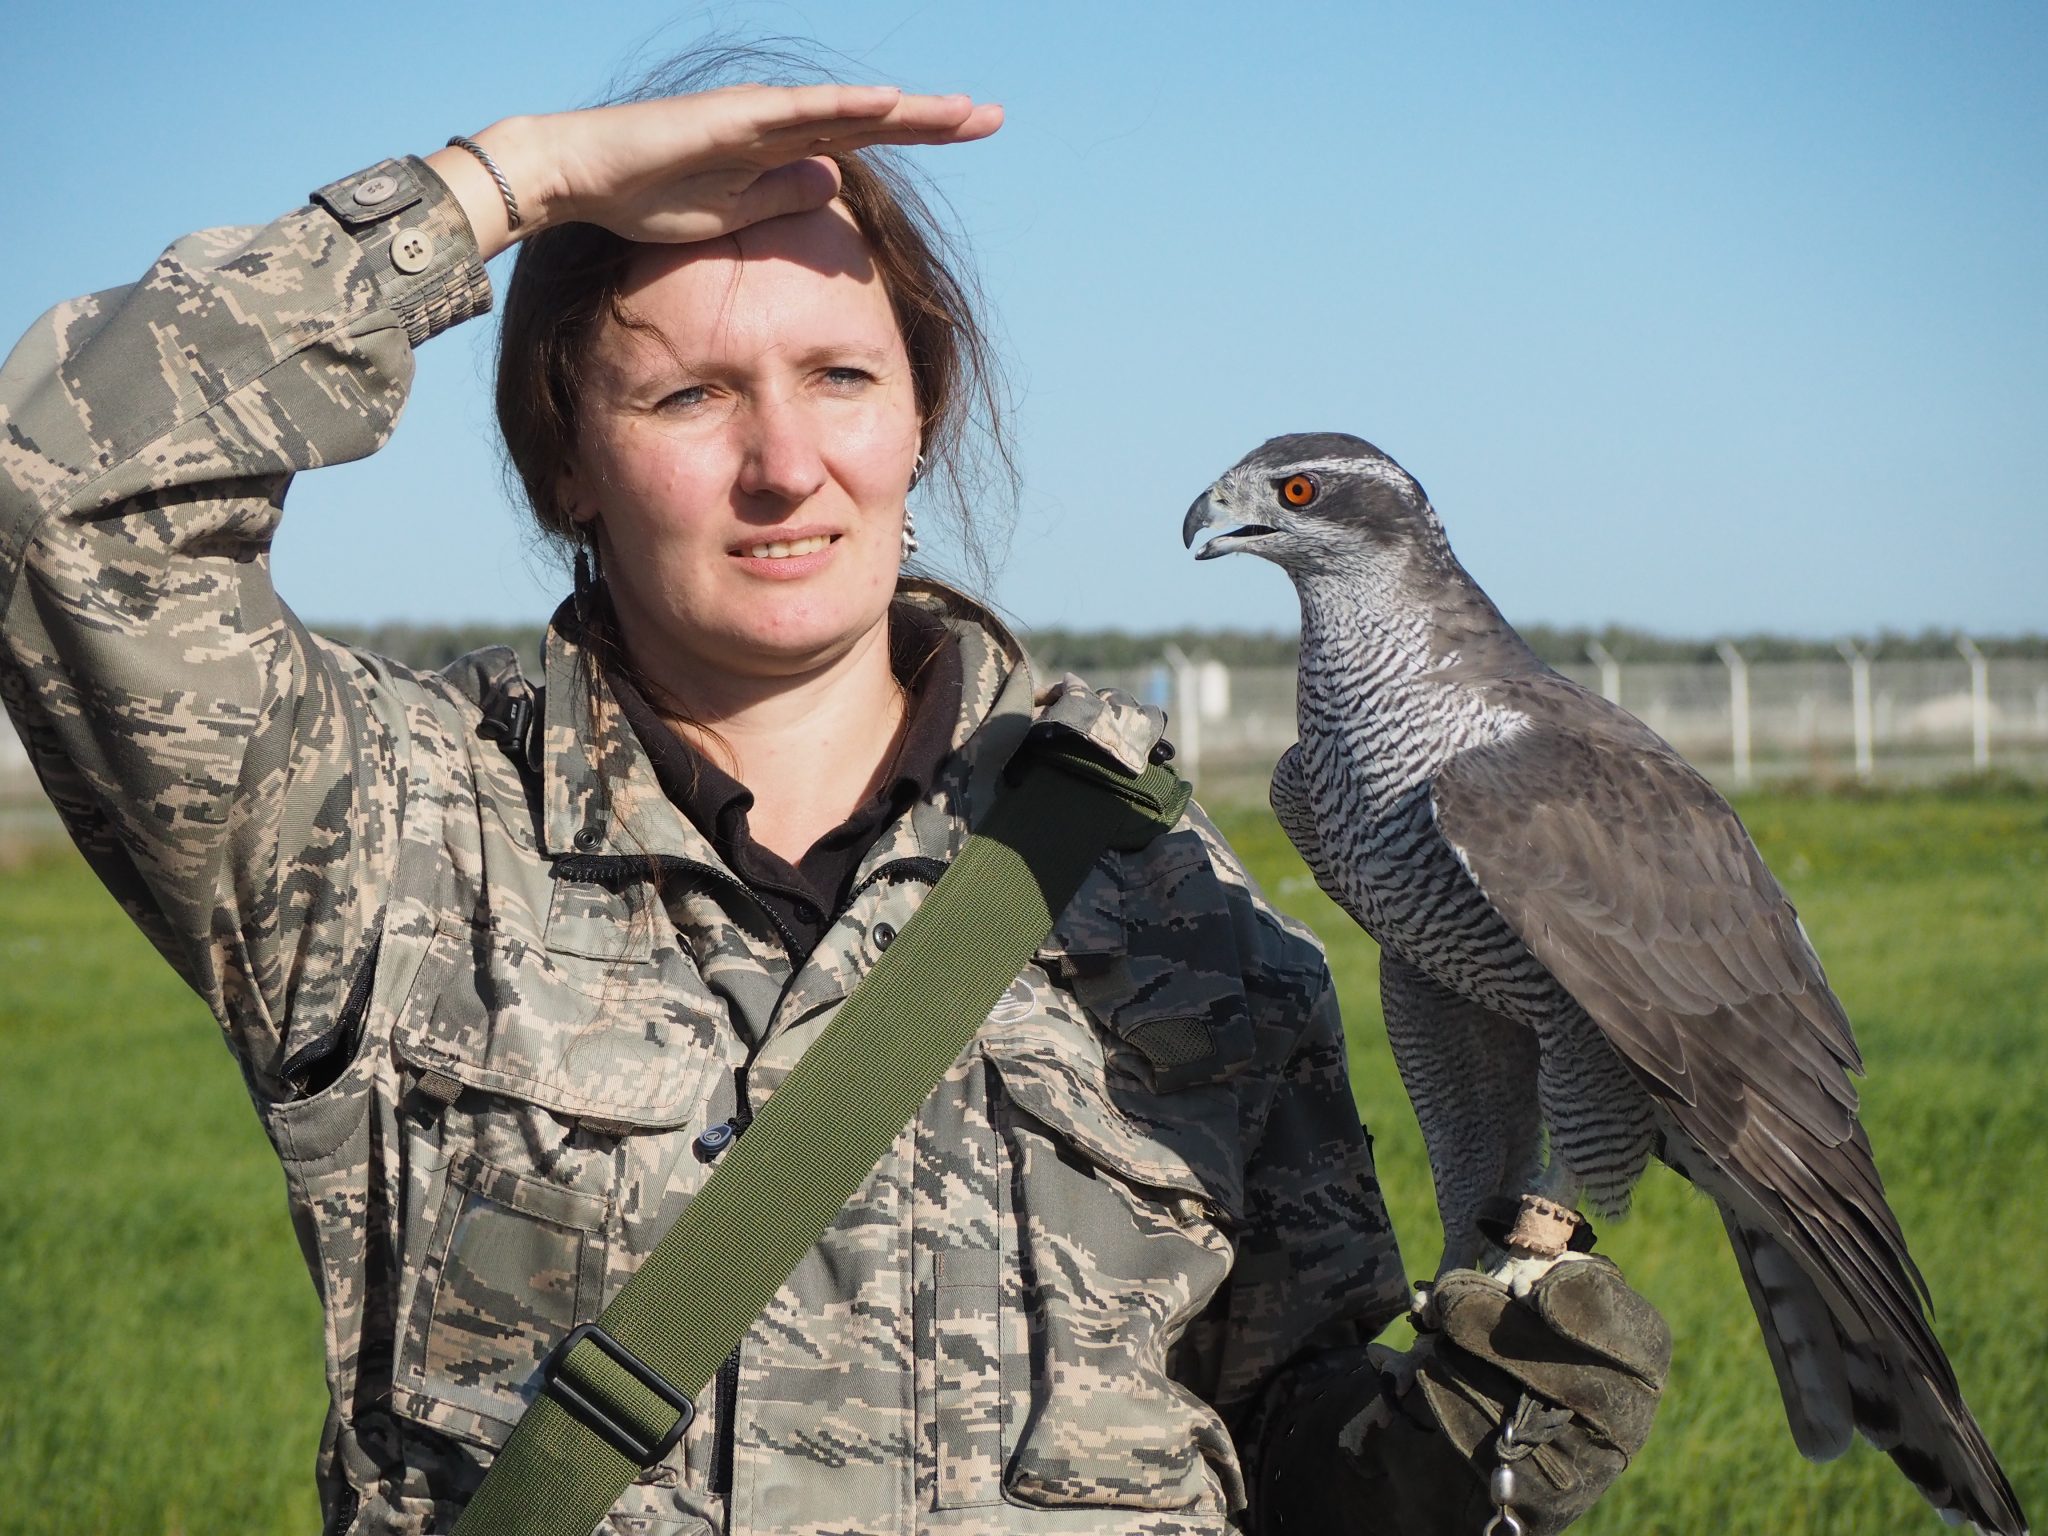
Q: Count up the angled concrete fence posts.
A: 5